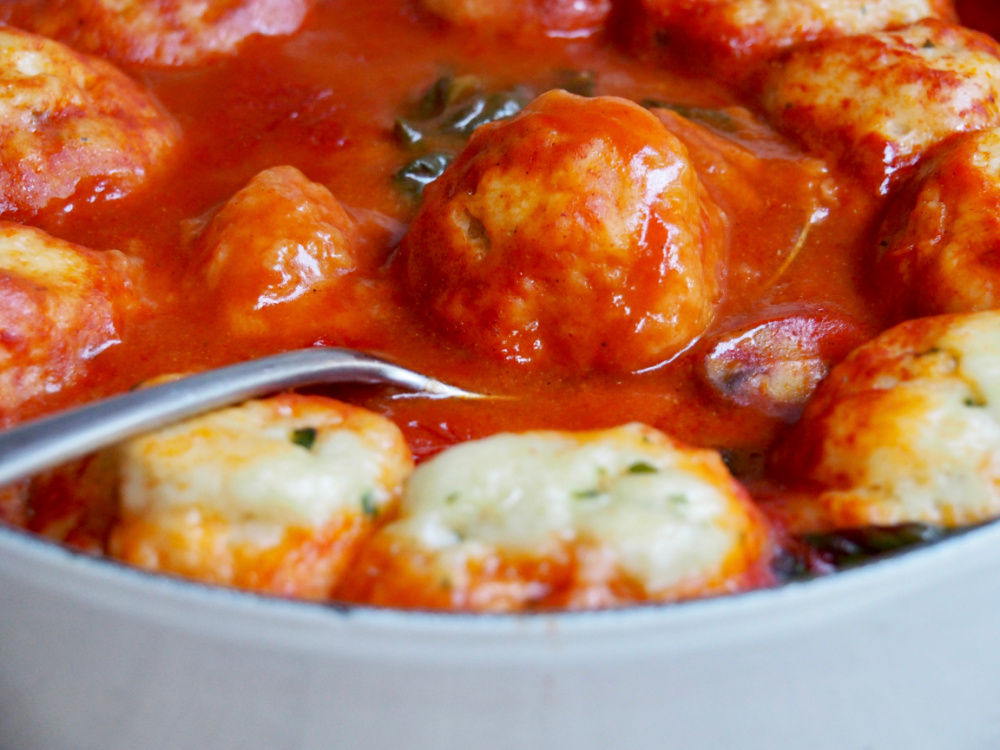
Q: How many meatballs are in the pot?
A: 12